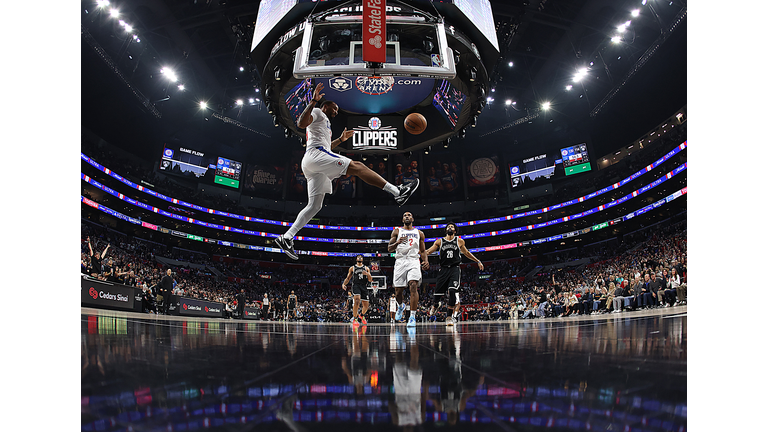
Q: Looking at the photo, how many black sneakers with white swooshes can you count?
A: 2